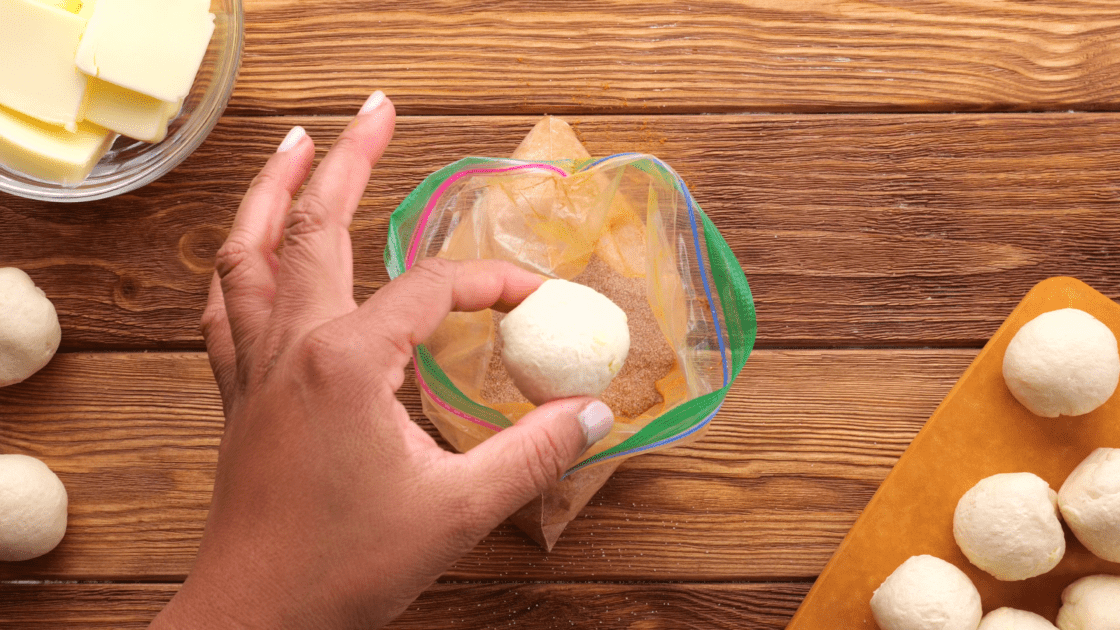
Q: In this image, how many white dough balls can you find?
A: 9